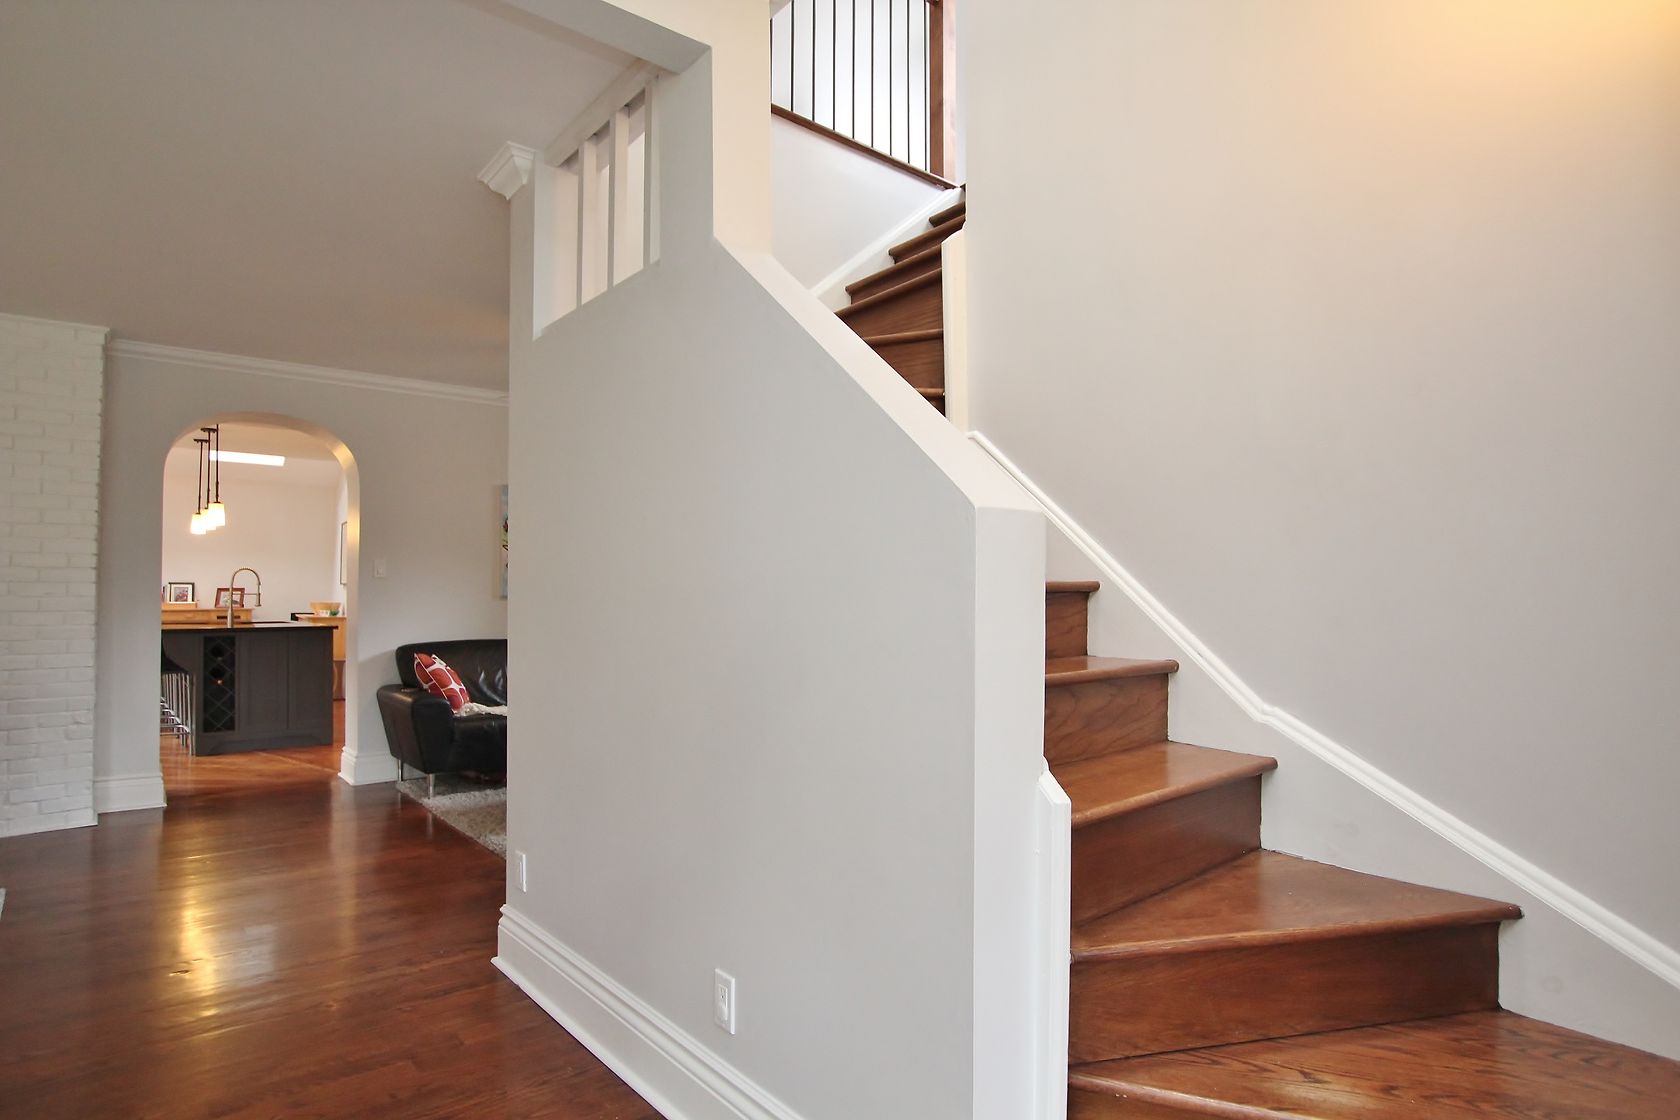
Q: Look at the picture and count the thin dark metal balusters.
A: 9